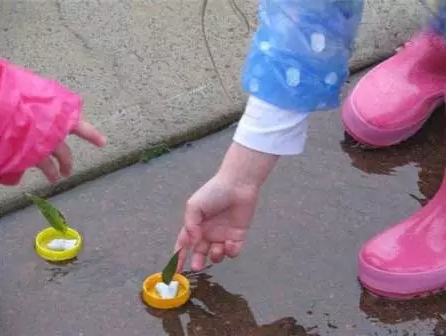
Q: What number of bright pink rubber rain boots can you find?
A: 2